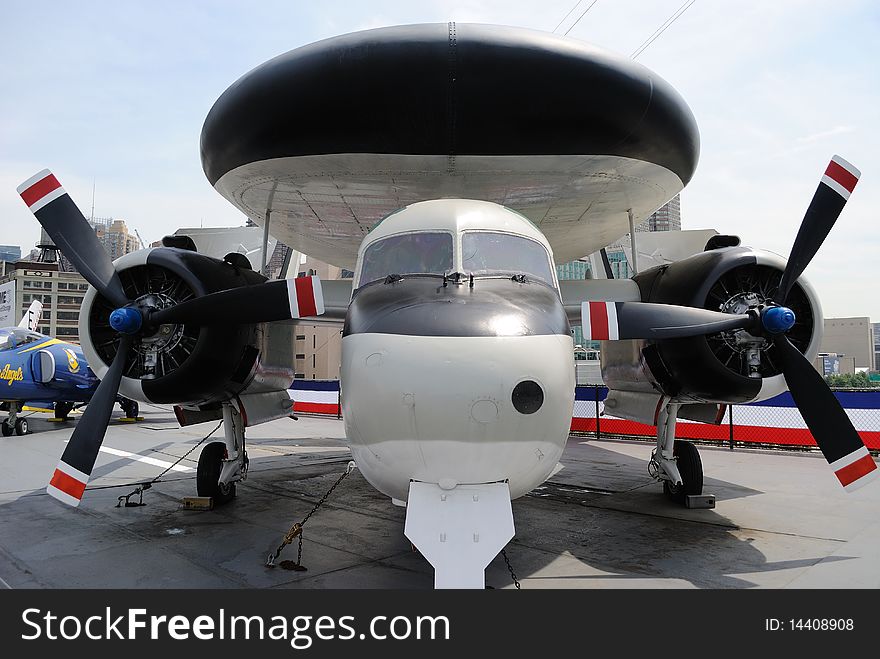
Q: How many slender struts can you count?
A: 2